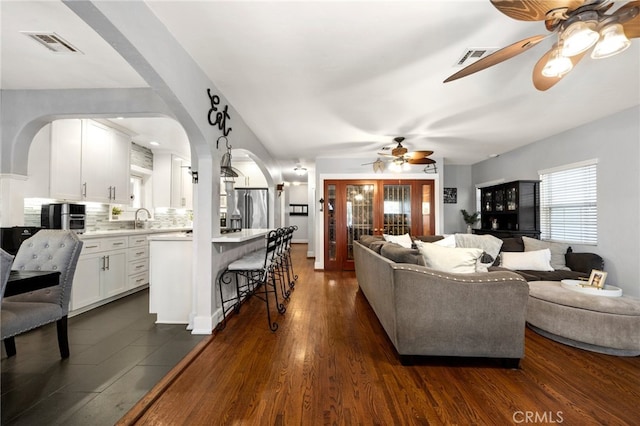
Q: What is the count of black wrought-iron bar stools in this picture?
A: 4